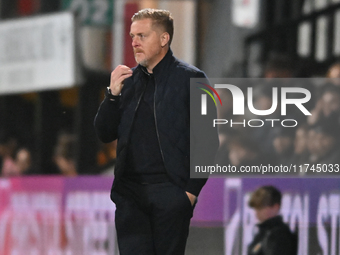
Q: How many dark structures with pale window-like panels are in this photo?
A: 1